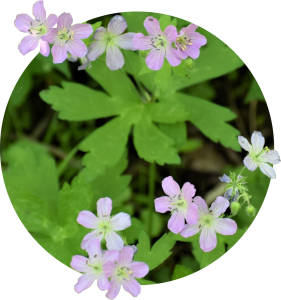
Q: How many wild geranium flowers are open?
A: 11